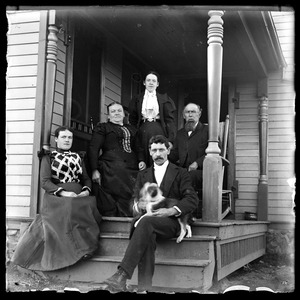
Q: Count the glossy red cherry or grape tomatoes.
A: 0